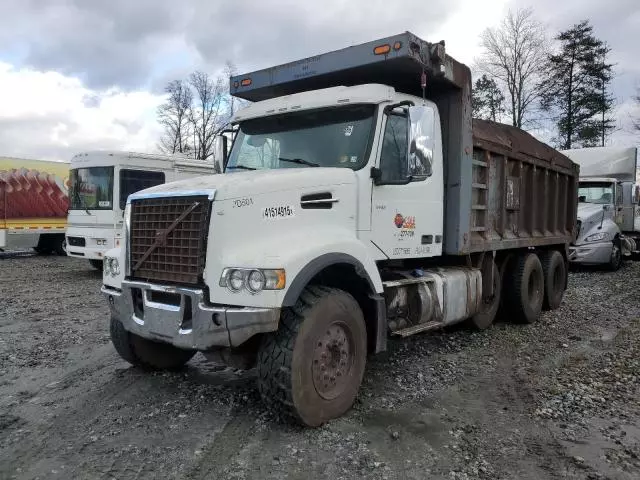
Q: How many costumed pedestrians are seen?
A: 0